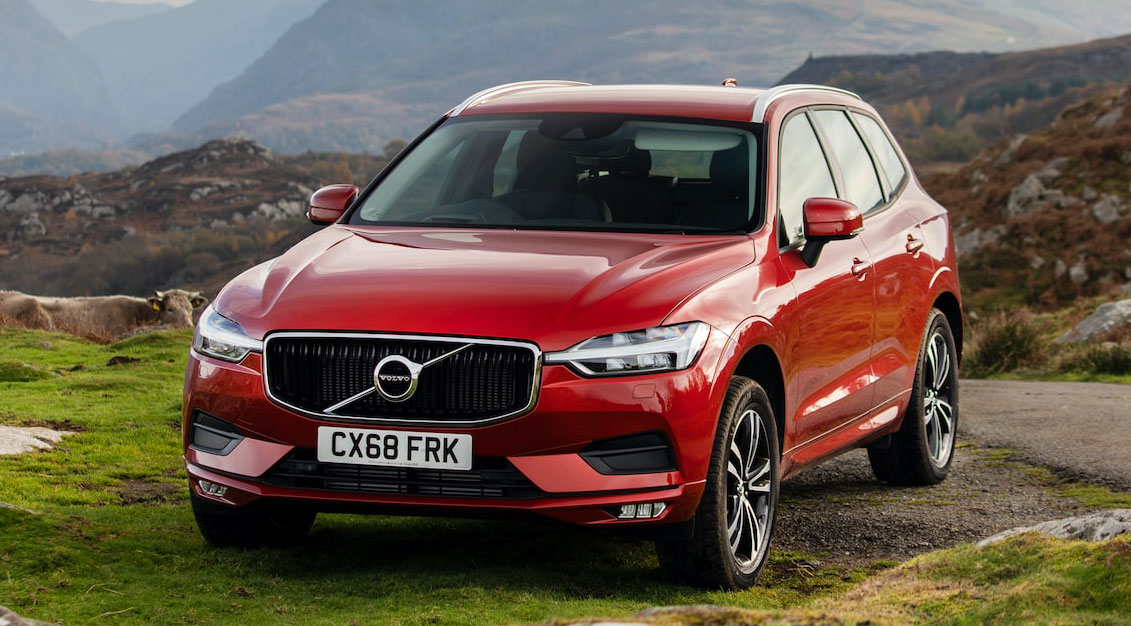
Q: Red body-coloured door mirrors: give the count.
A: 2